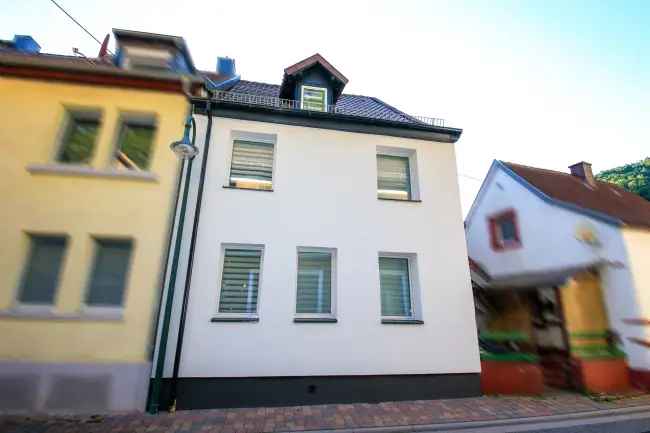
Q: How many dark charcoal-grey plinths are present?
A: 1